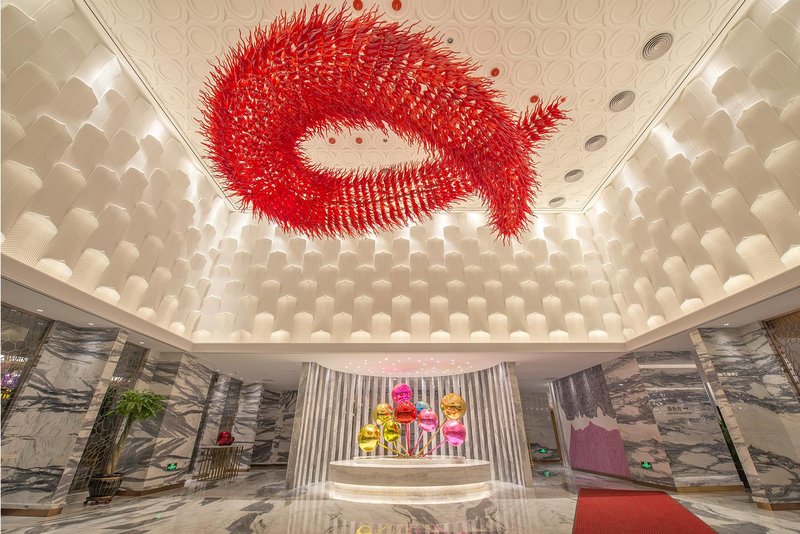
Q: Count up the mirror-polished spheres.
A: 9